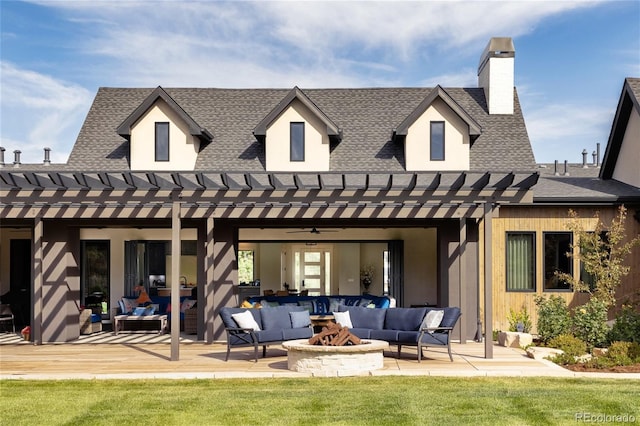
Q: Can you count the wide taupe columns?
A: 3